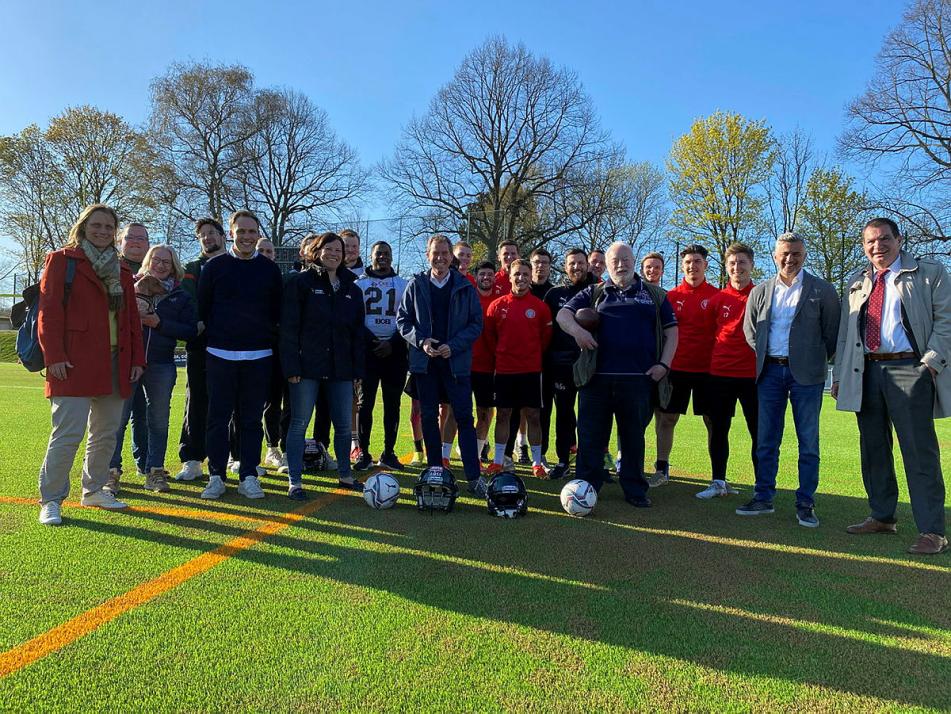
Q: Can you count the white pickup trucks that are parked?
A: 0